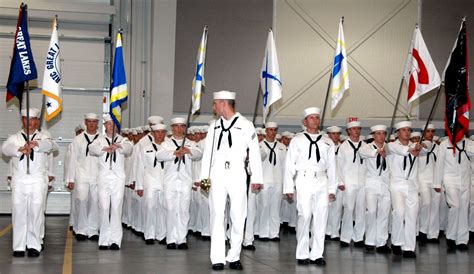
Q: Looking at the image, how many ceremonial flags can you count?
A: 8